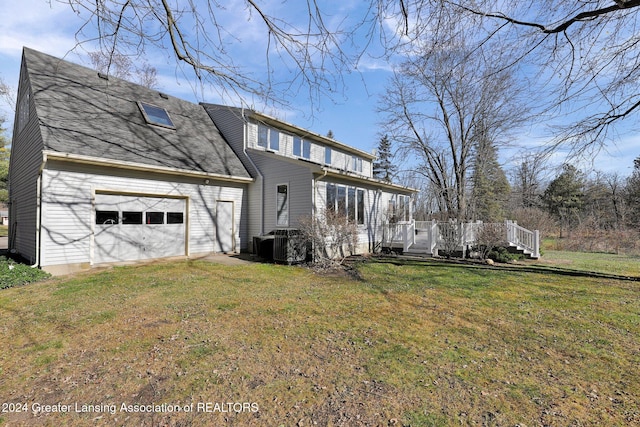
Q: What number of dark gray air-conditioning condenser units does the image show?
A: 2